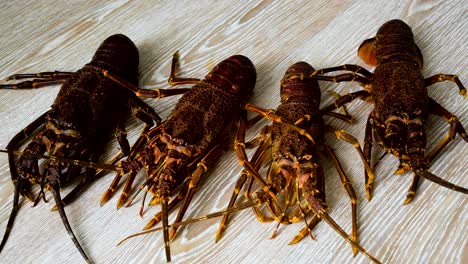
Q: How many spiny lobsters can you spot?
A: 4